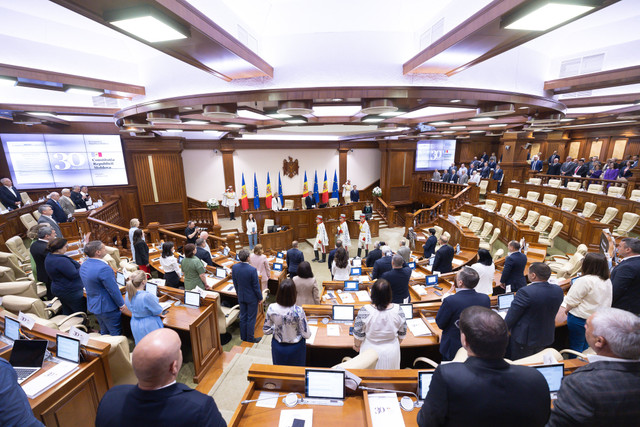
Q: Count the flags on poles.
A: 8